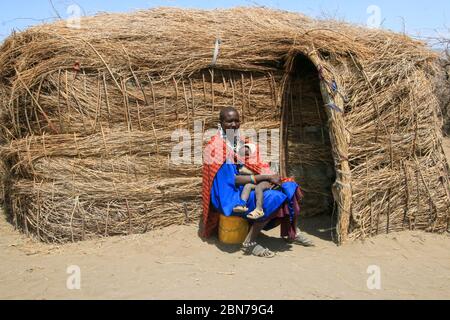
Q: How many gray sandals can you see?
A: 2